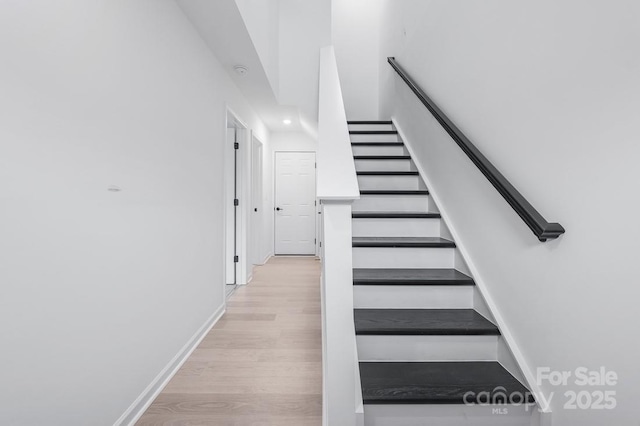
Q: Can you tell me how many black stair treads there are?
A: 11